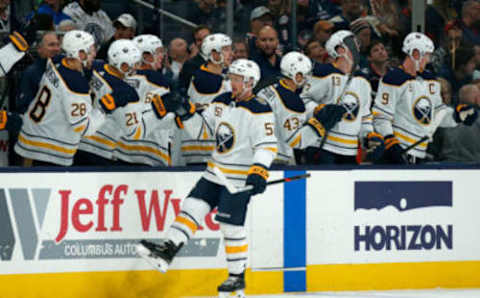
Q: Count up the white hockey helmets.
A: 8